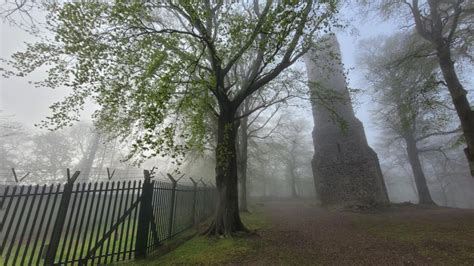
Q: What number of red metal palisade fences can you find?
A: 0